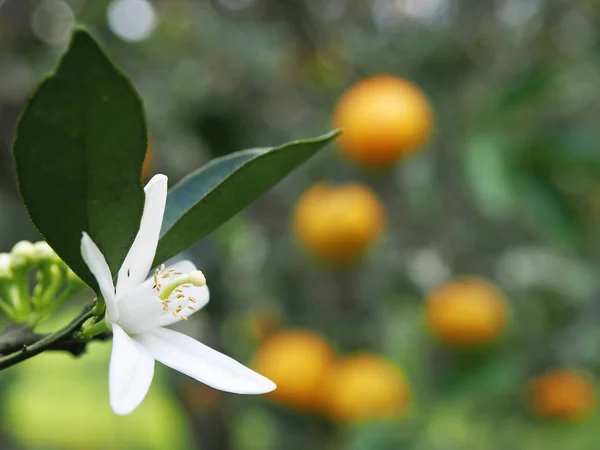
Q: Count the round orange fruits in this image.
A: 6